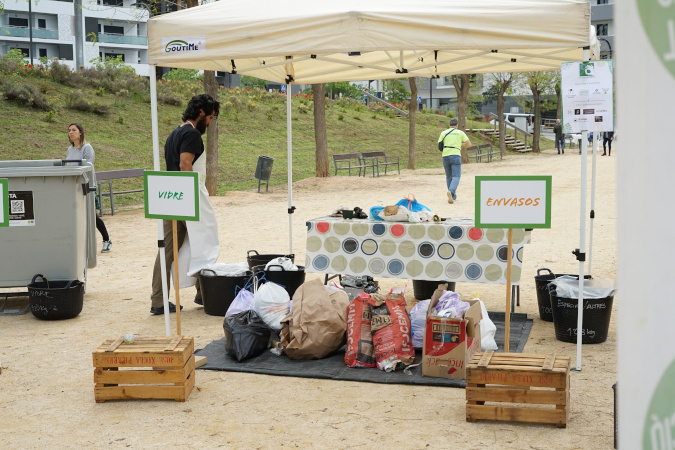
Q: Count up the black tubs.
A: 7